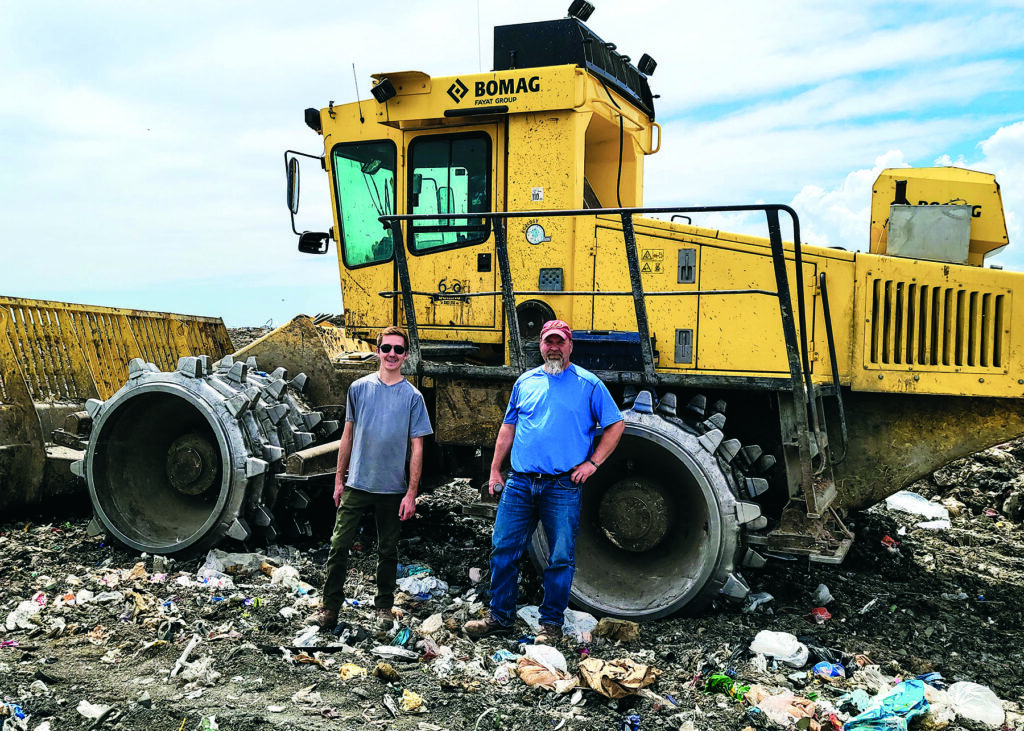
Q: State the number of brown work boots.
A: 4